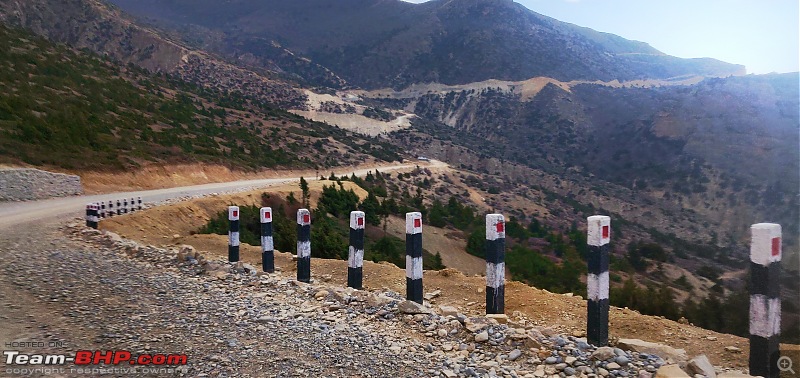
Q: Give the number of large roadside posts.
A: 8